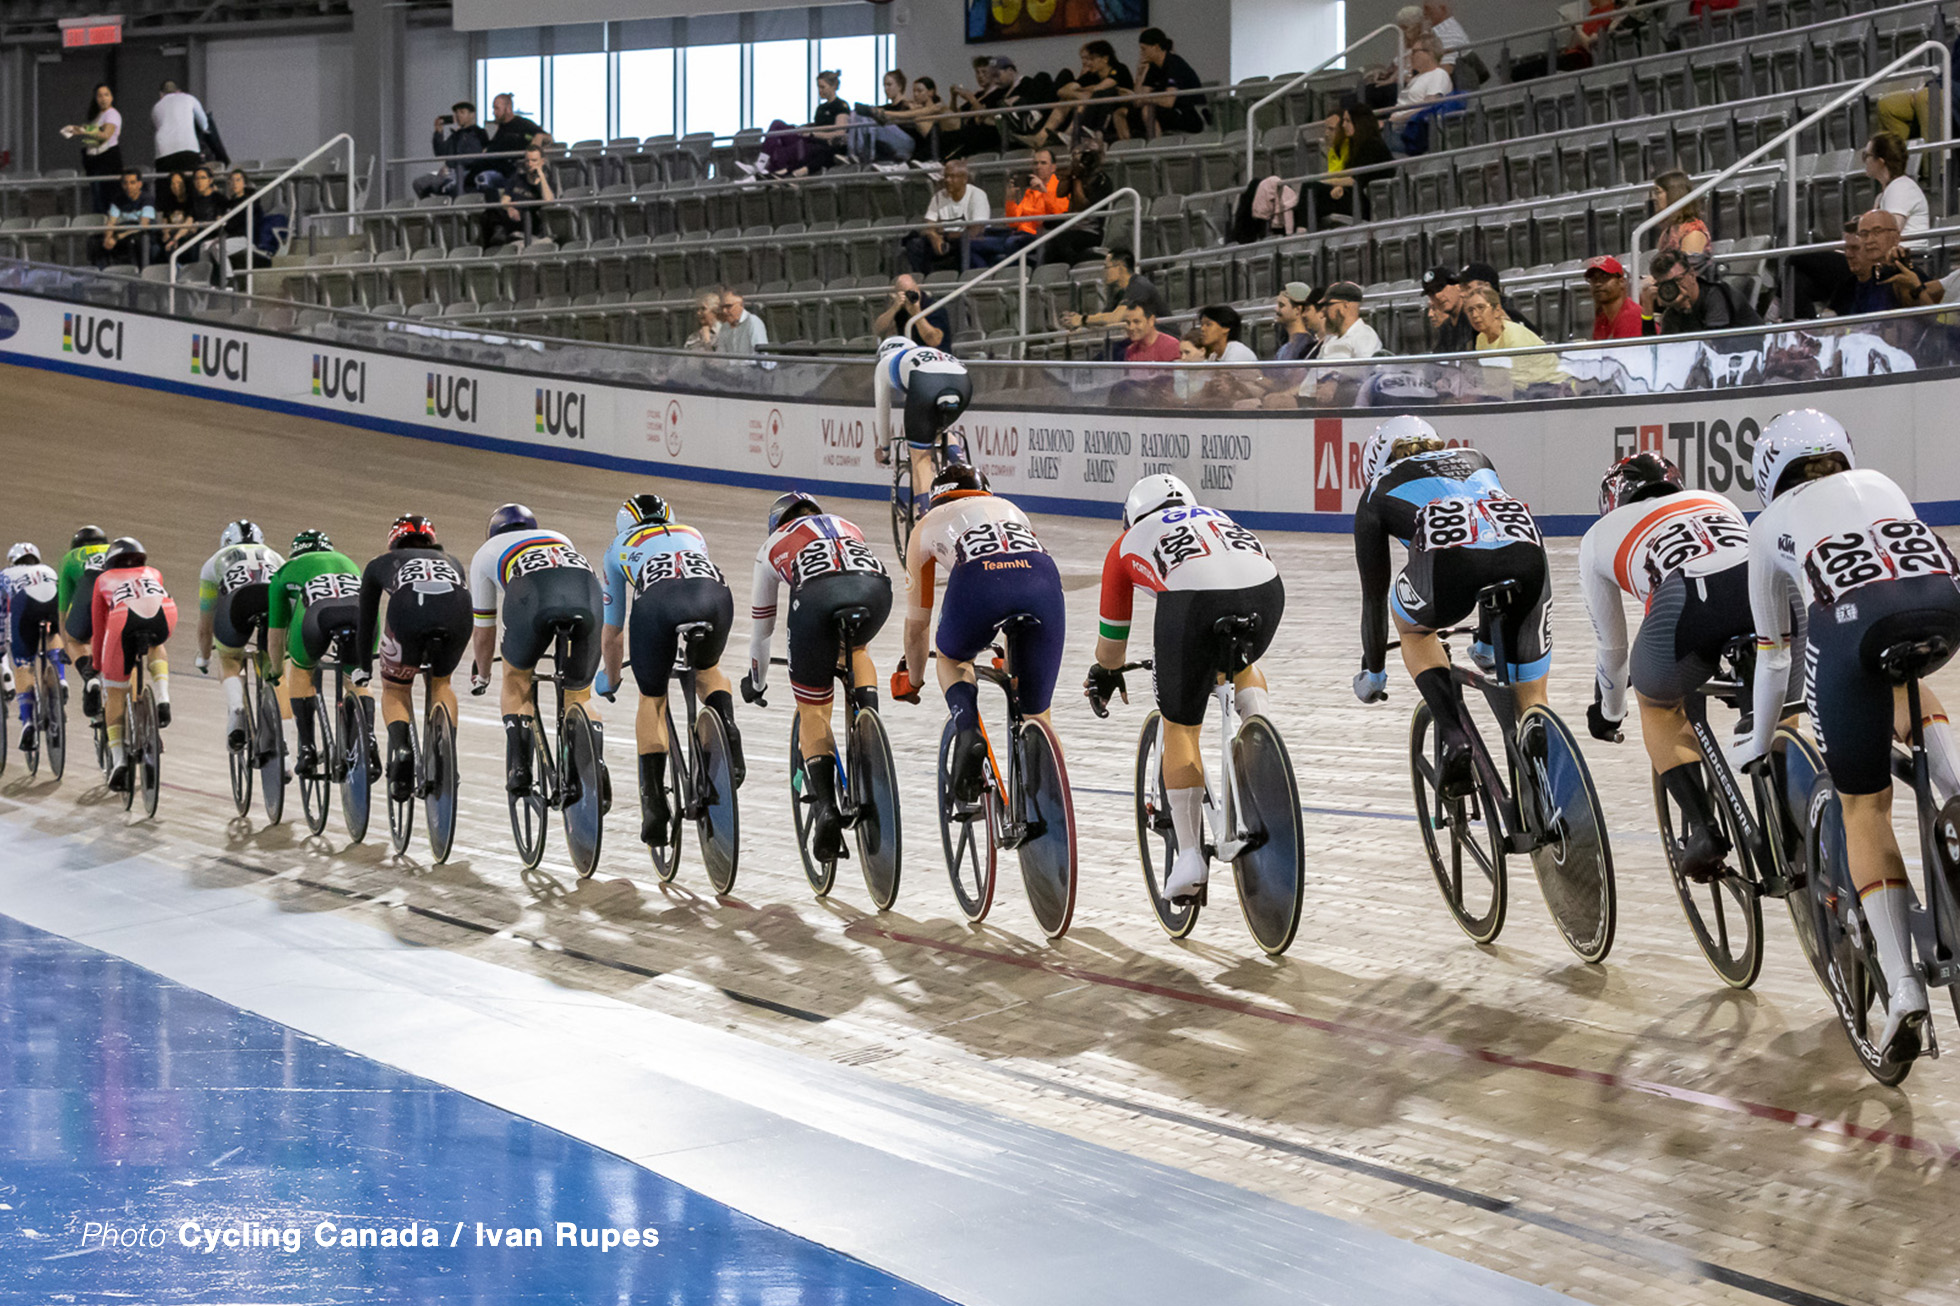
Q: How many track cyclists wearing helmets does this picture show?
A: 15